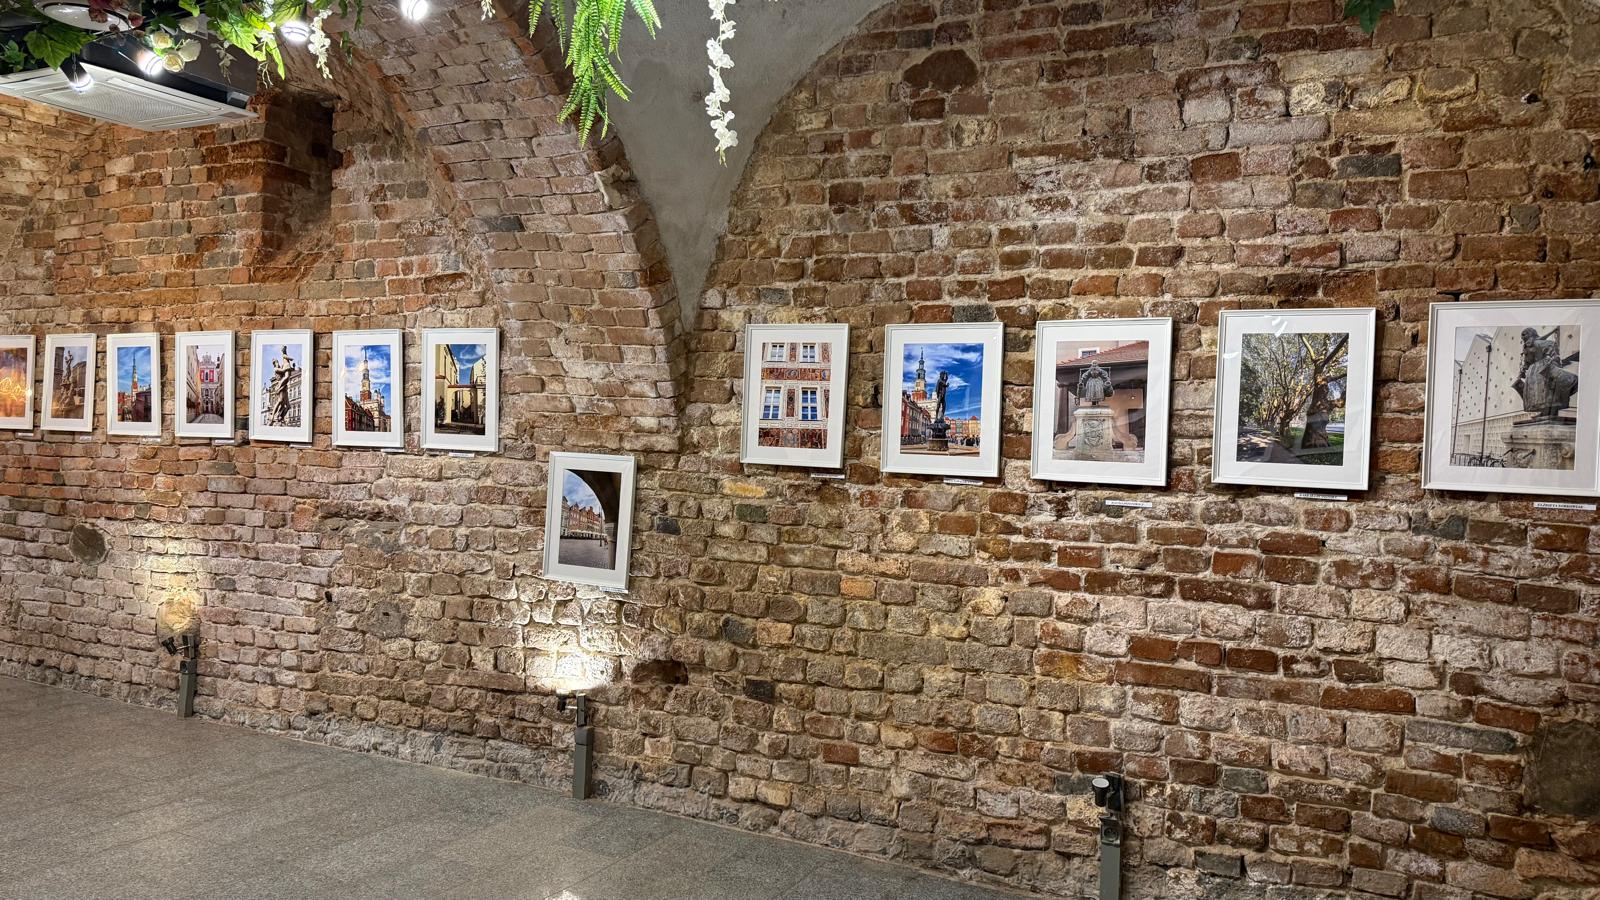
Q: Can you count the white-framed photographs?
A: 13